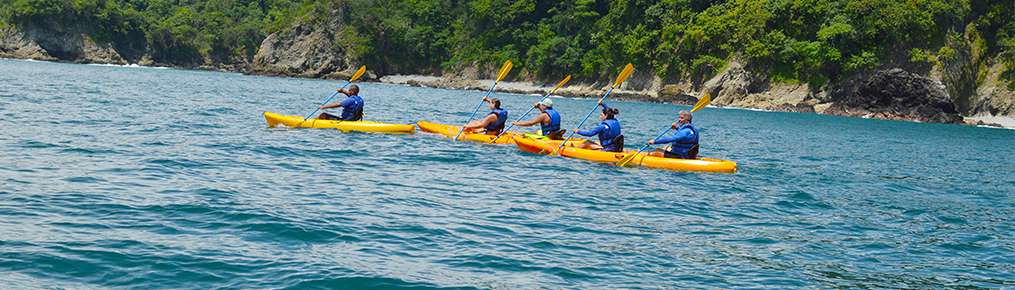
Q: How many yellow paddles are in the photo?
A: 5